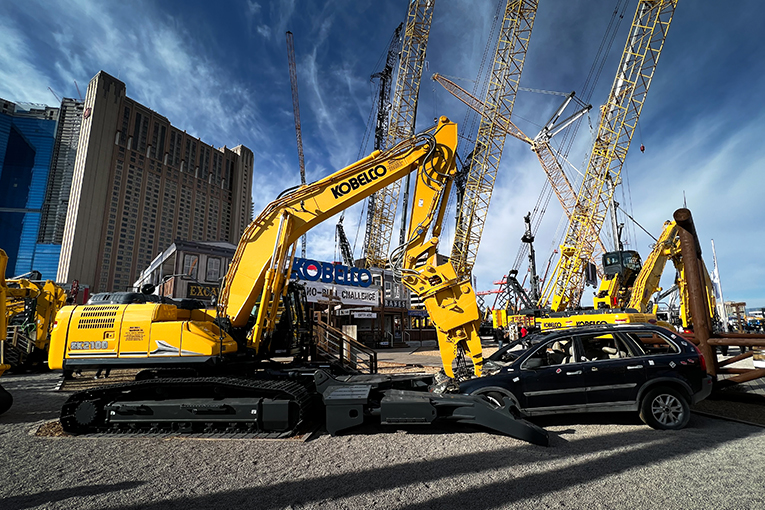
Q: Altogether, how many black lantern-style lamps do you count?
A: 0